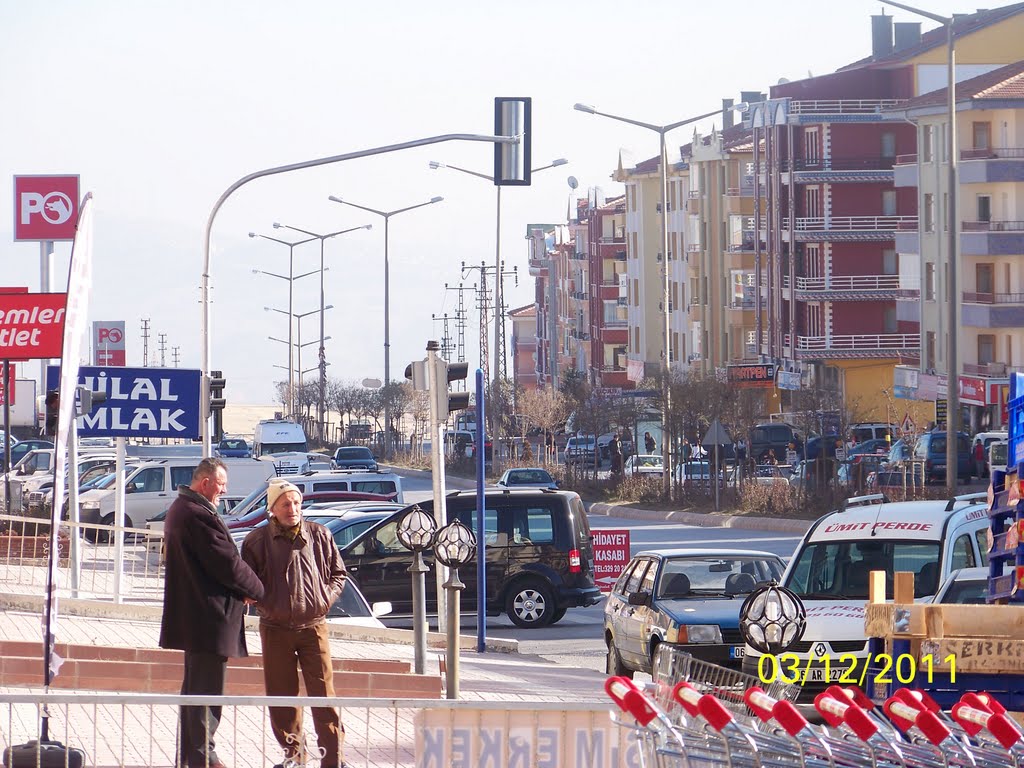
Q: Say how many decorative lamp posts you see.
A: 3